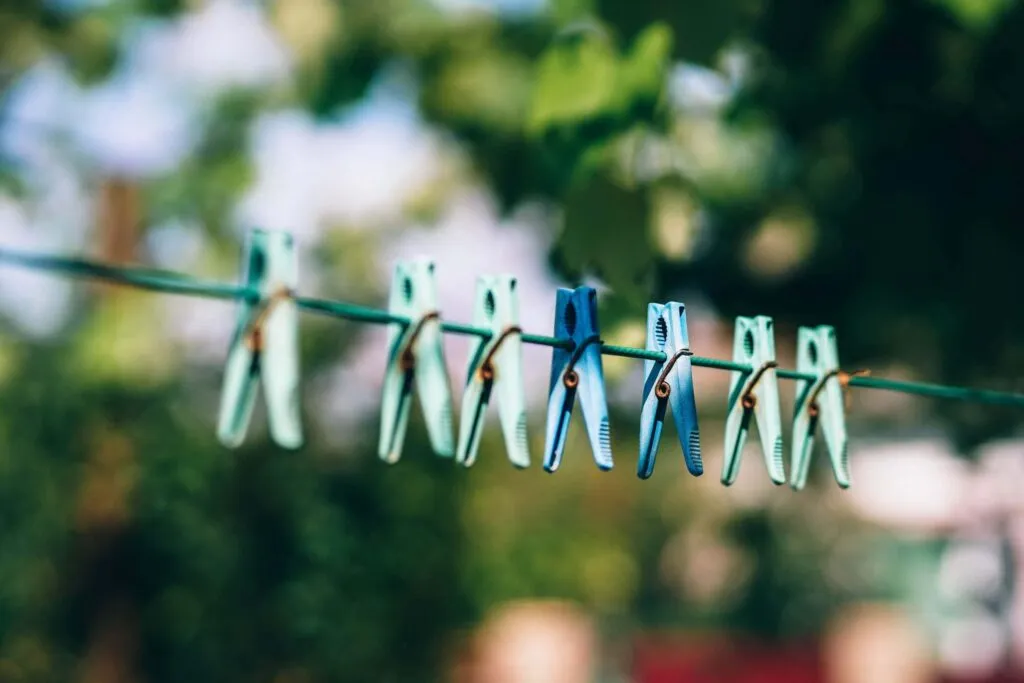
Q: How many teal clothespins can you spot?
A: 5